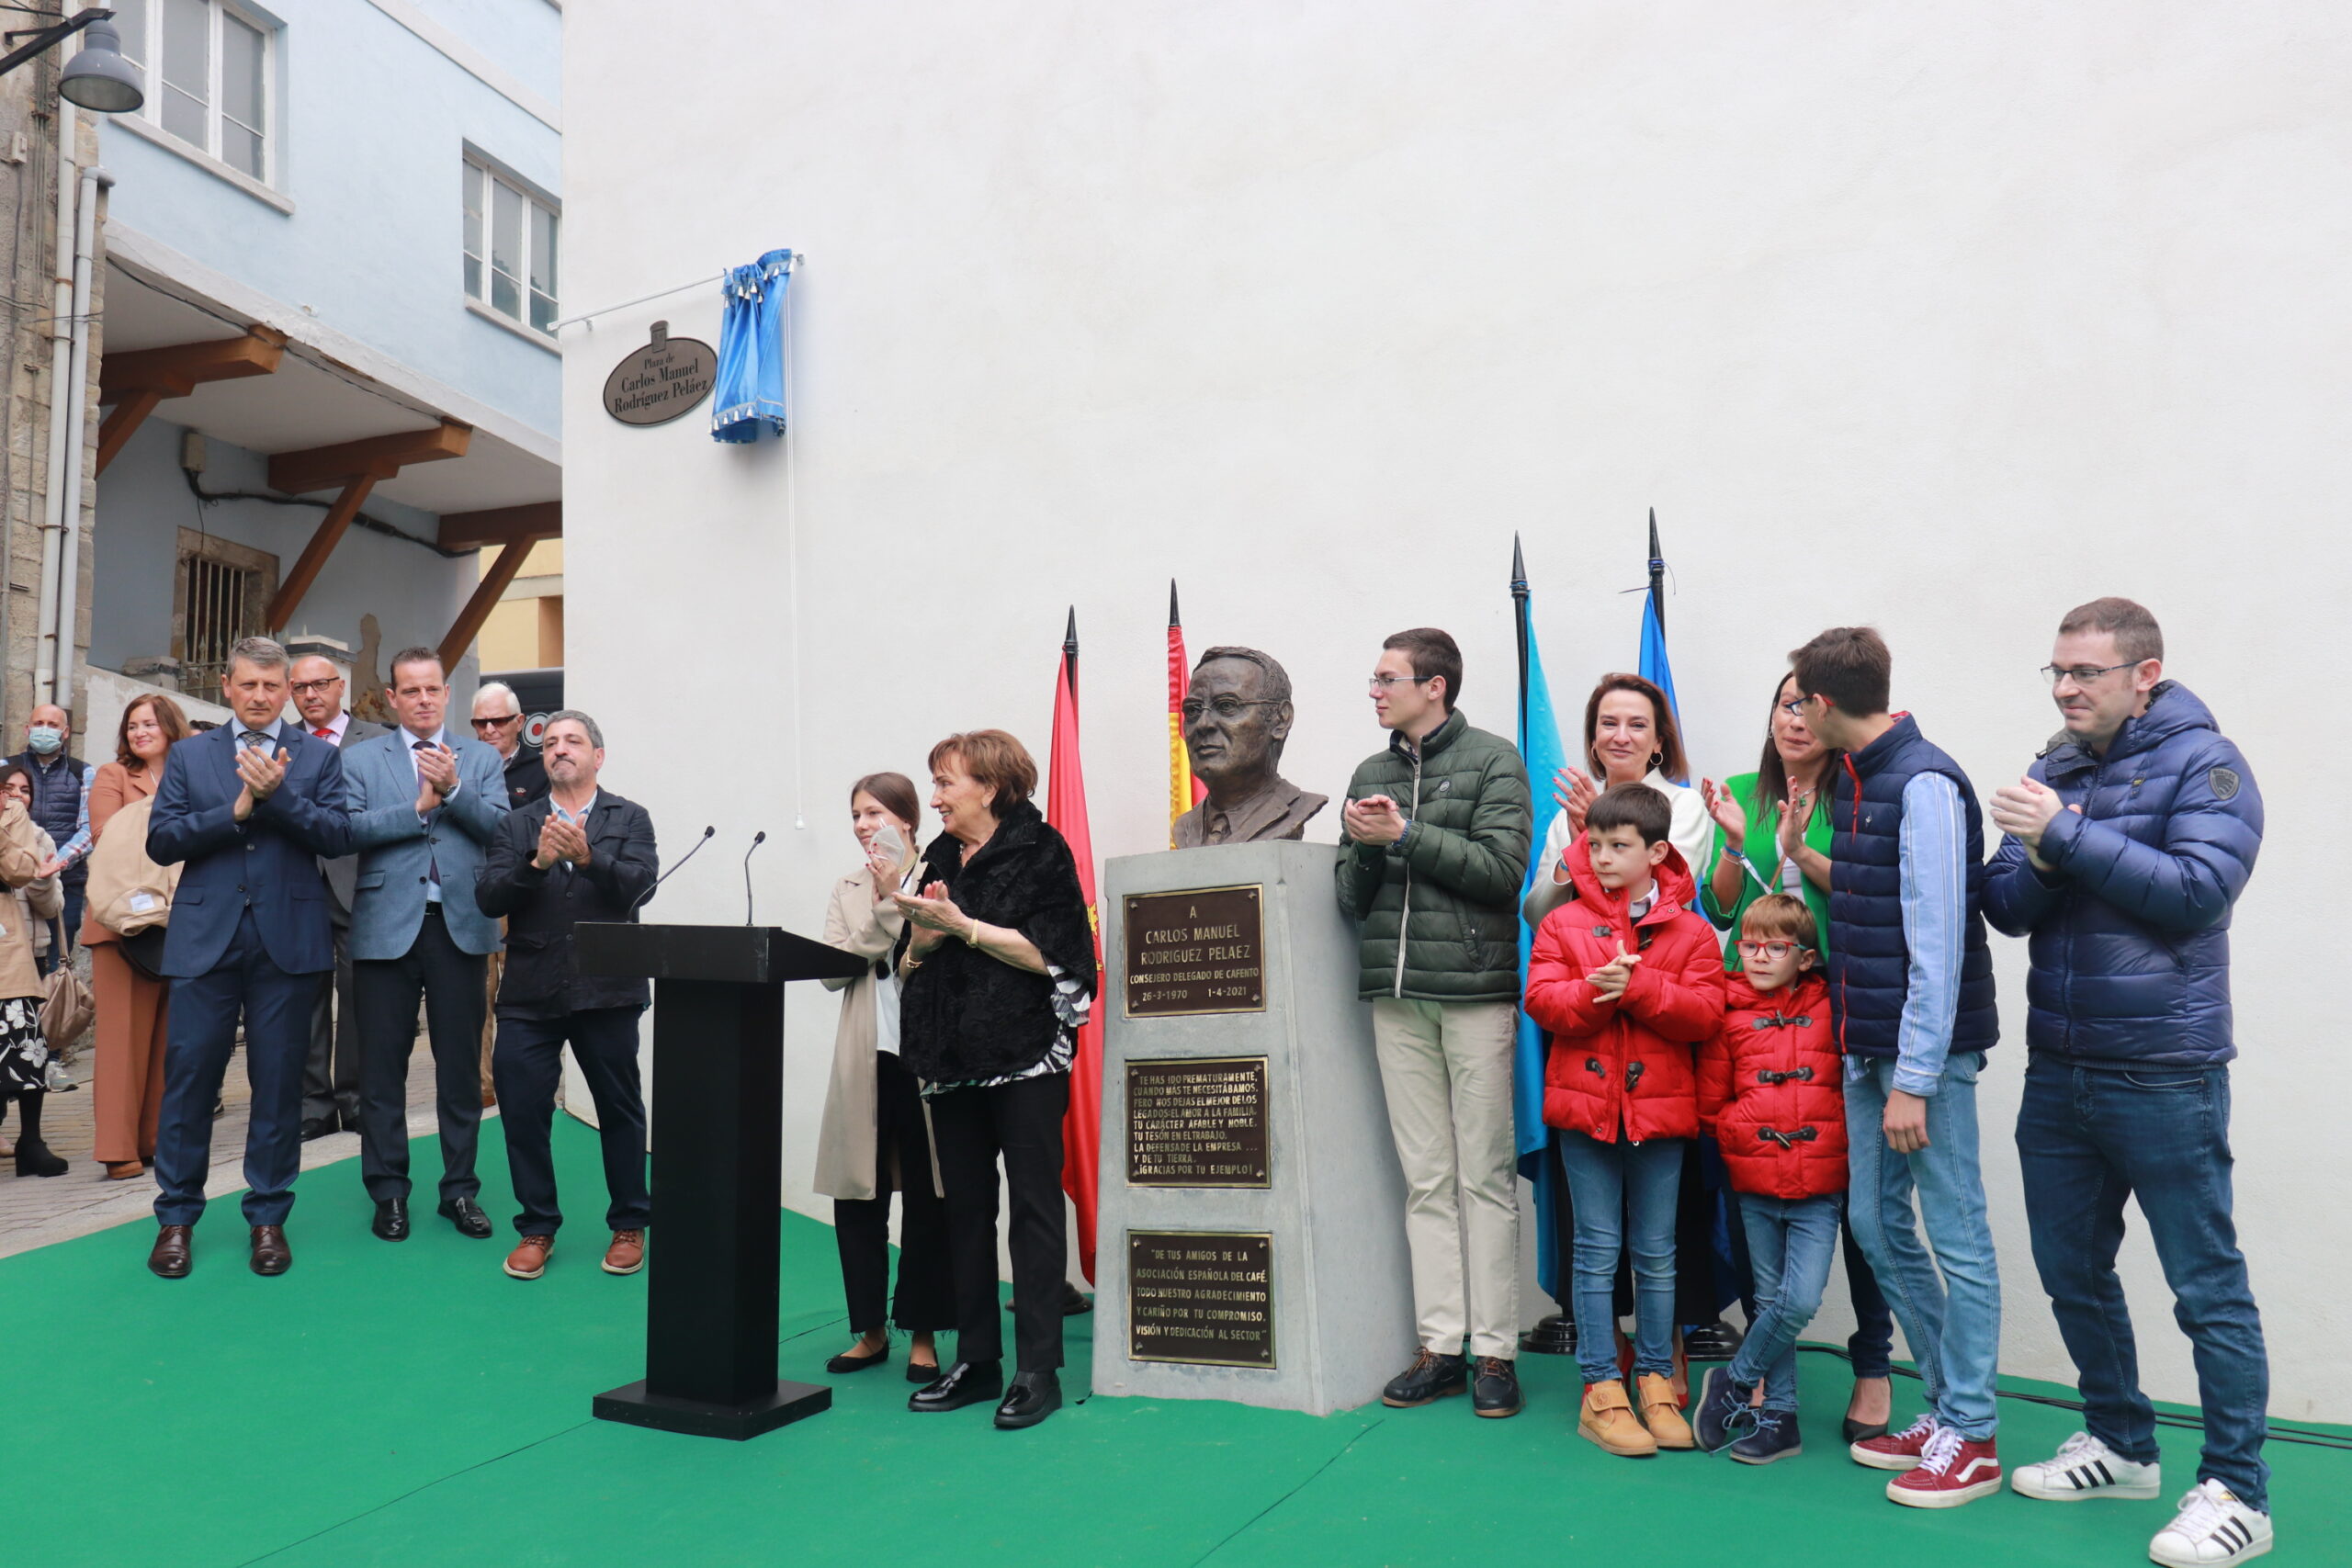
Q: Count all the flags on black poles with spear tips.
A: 4